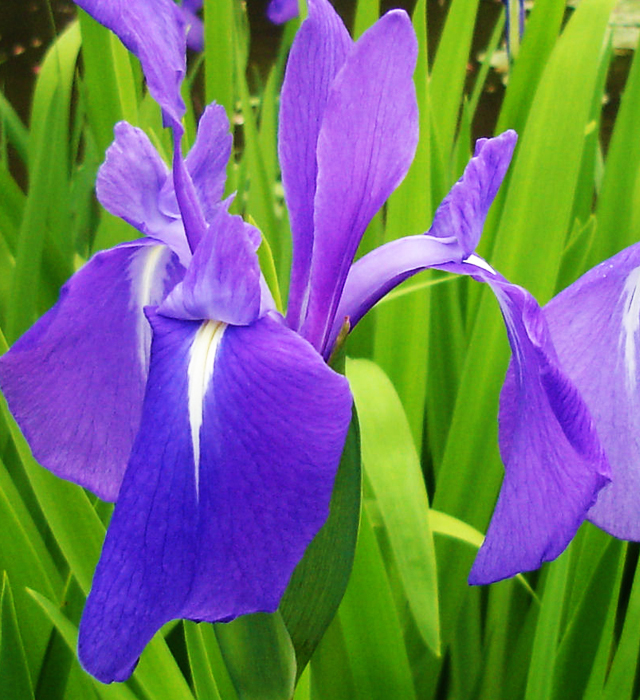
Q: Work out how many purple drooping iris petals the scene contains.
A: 4